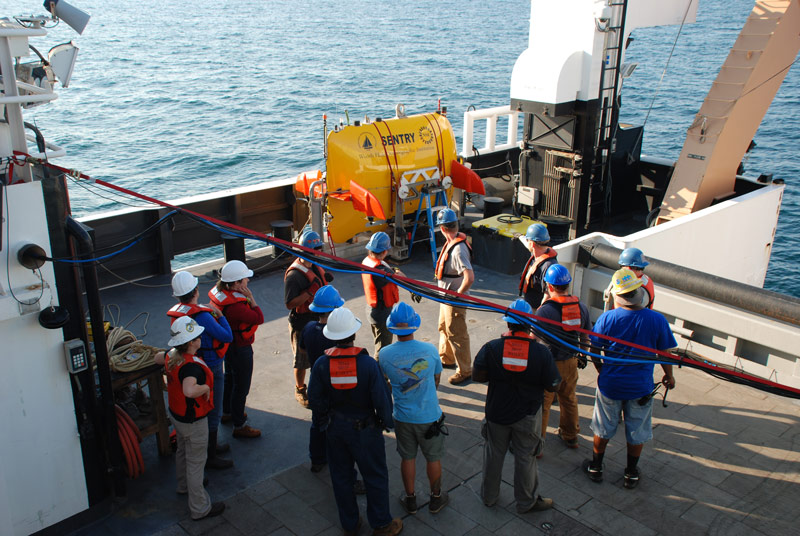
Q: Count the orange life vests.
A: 11